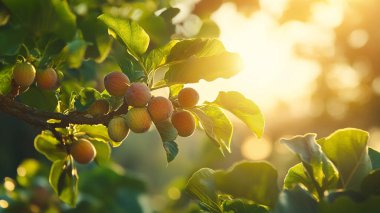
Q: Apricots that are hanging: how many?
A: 11